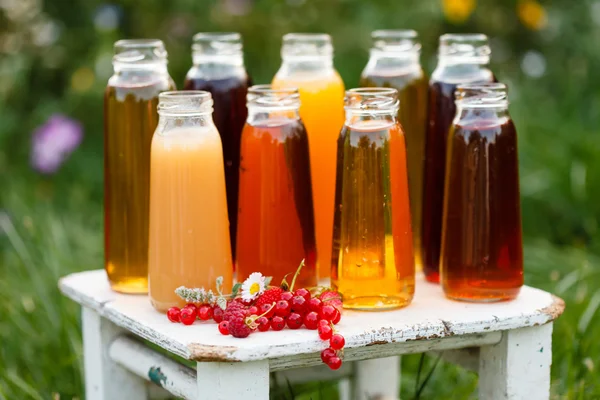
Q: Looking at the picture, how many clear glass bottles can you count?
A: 9